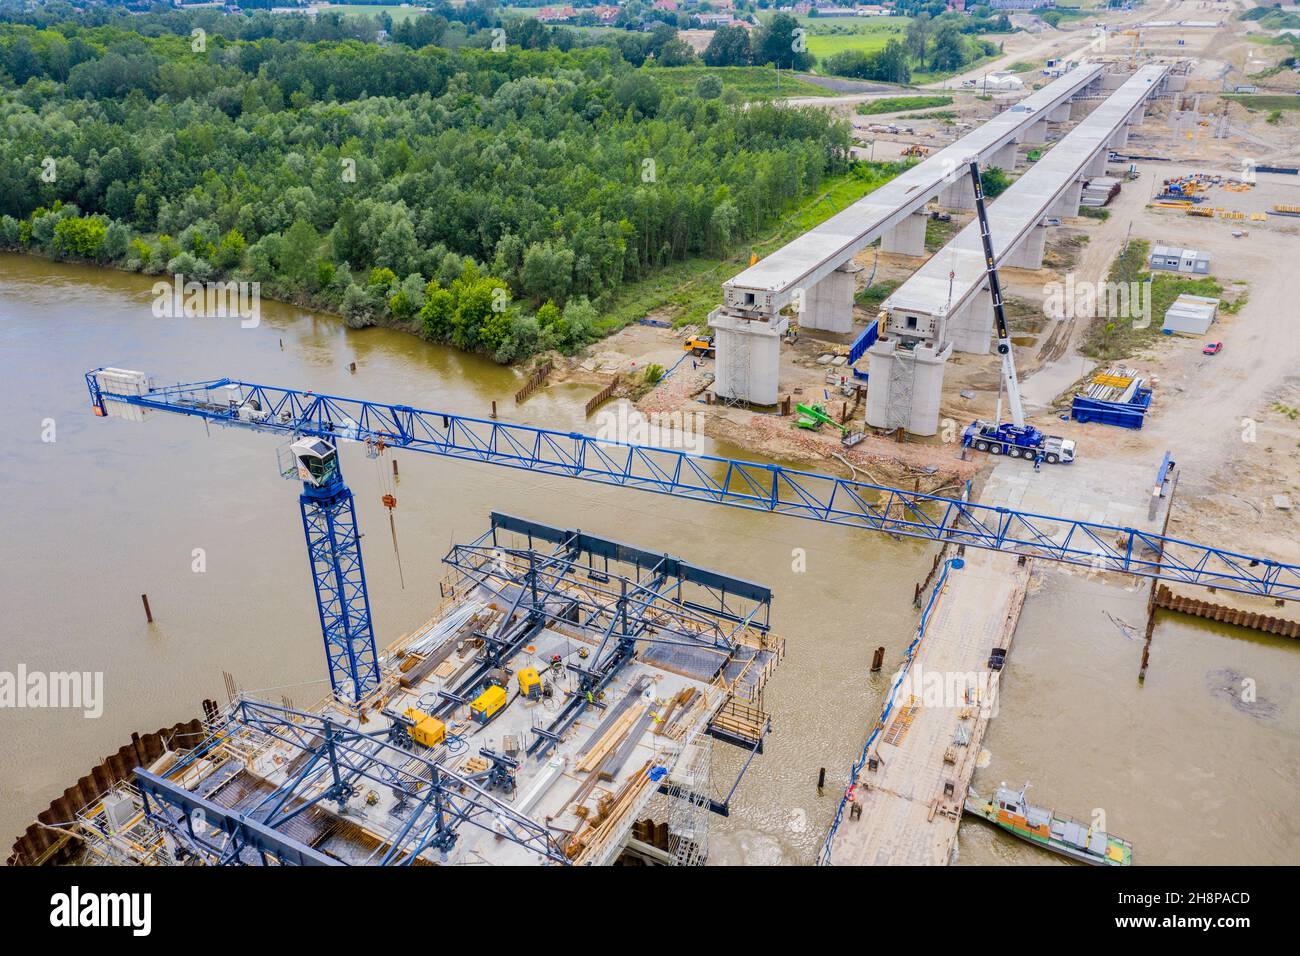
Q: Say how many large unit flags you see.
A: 0